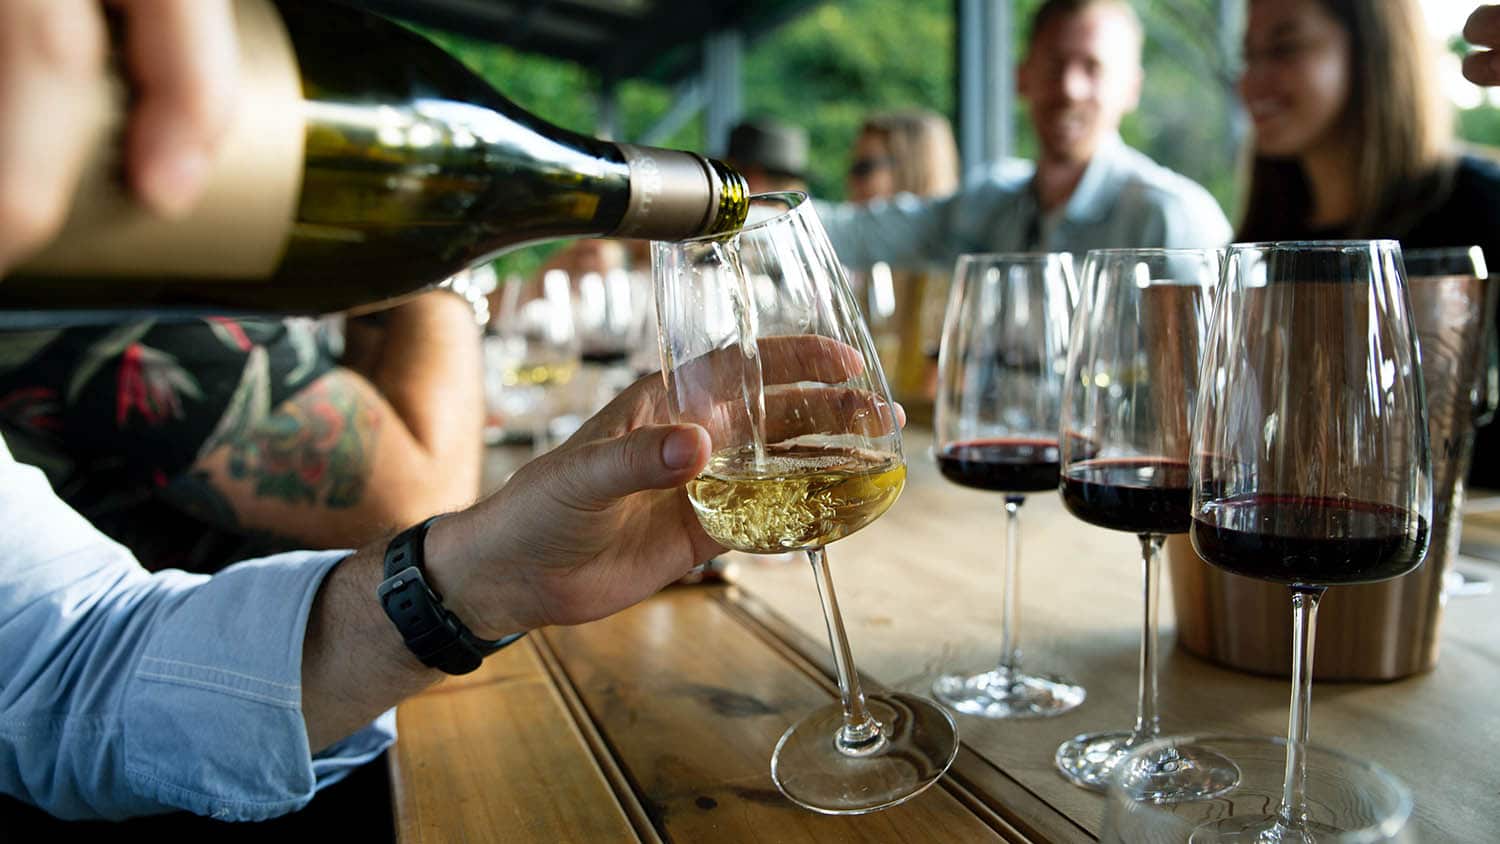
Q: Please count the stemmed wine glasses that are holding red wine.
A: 3